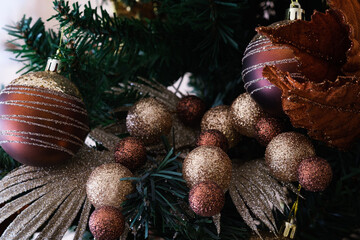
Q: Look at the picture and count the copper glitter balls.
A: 7